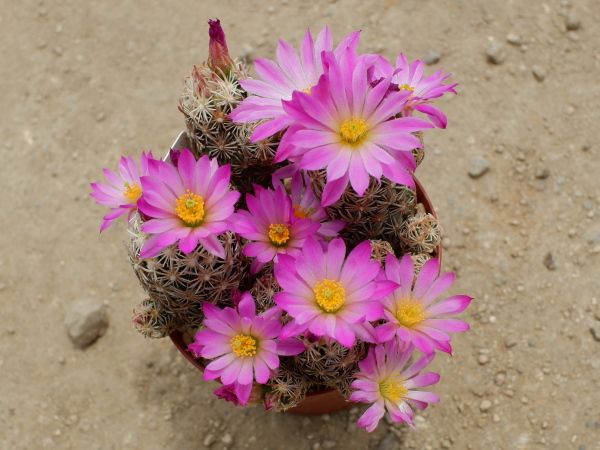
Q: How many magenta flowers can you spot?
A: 11